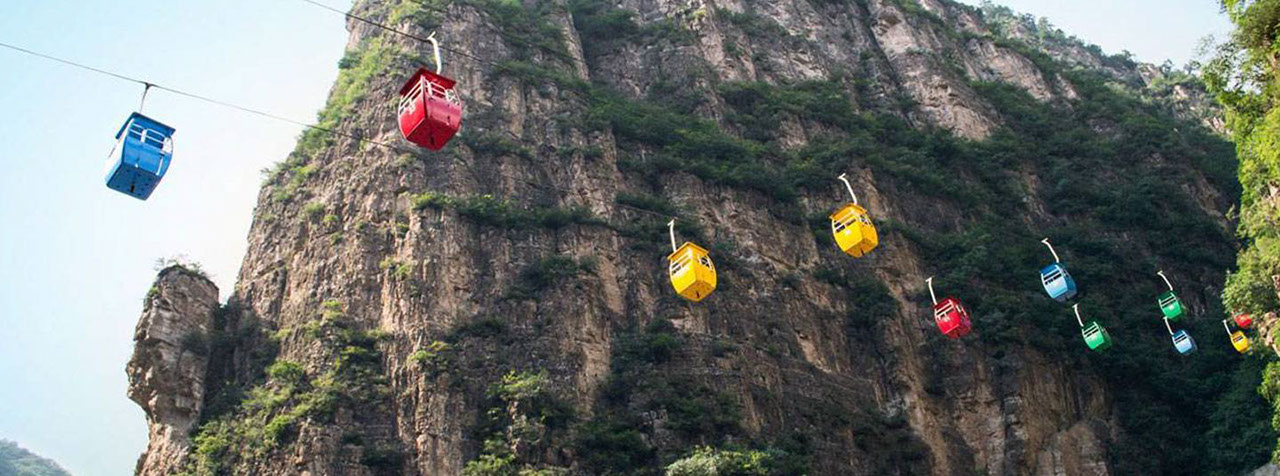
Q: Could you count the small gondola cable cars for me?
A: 11